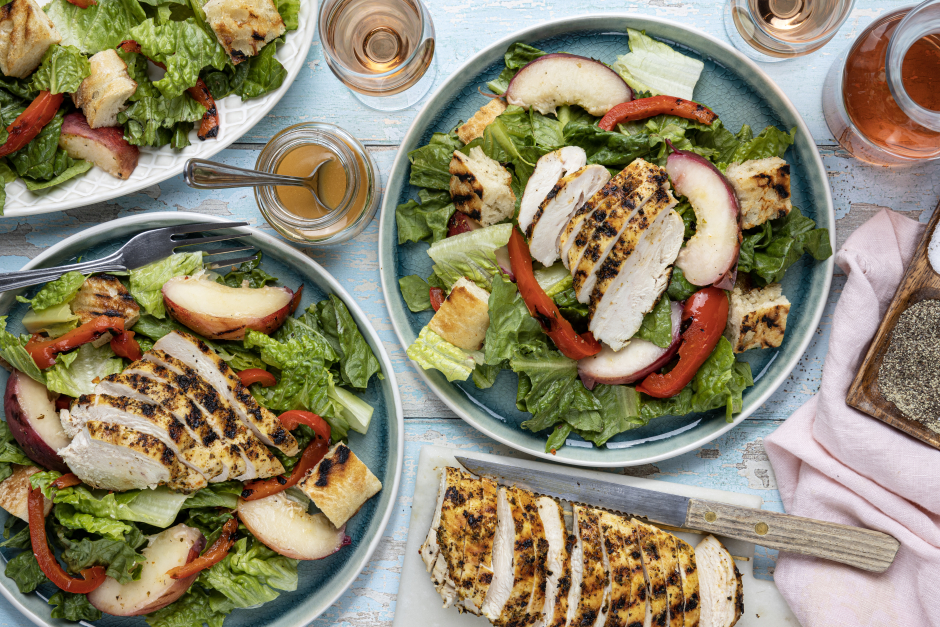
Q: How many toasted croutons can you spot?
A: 11